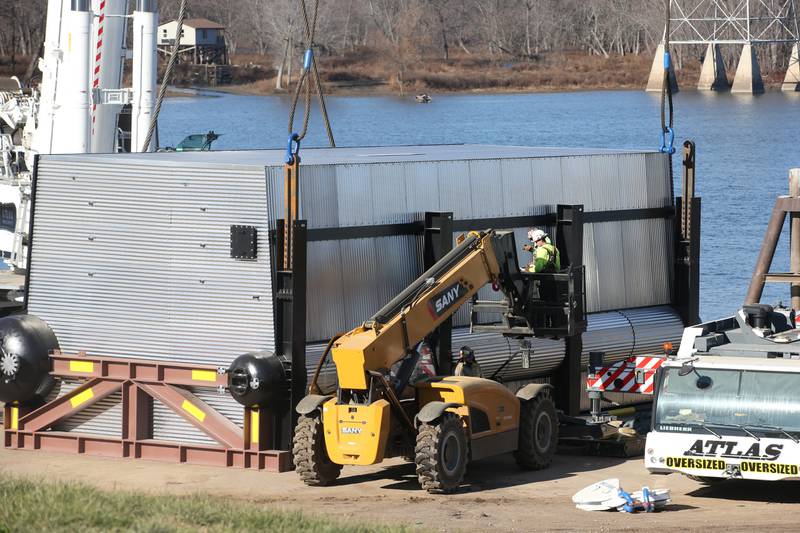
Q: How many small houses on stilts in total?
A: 1